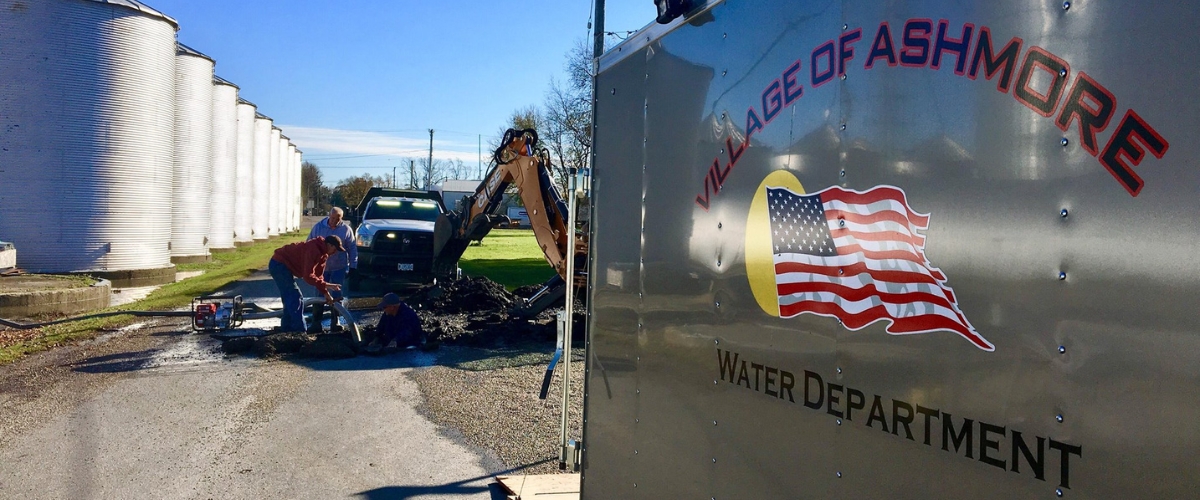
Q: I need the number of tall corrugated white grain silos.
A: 9